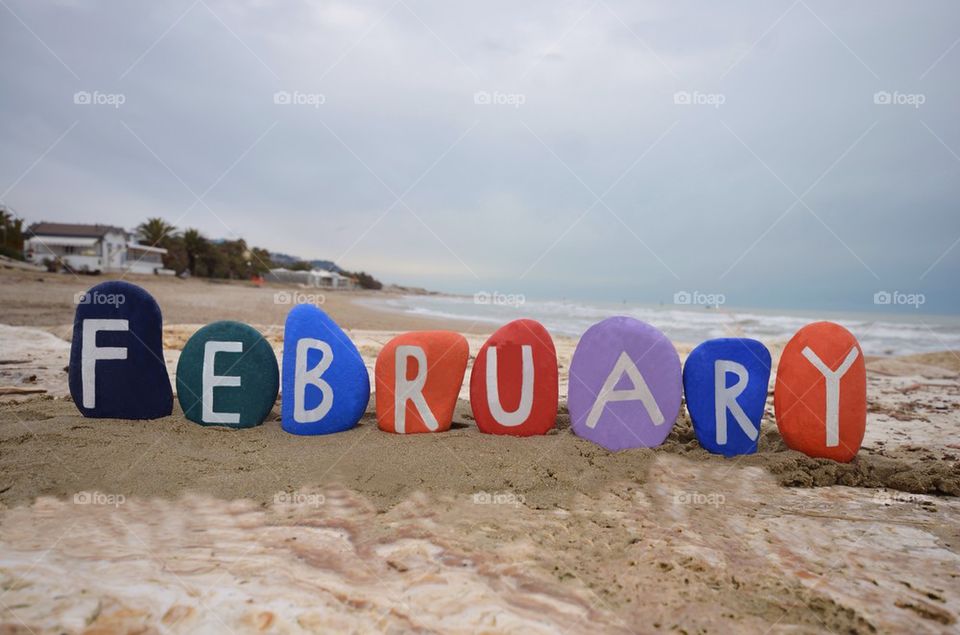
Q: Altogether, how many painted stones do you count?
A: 8